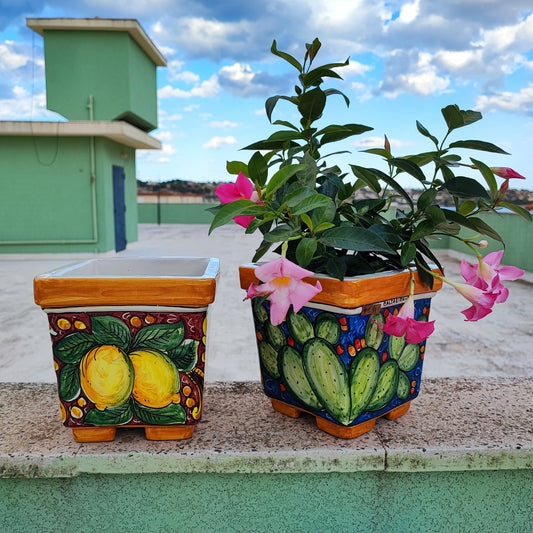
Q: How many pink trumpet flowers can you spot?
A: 5